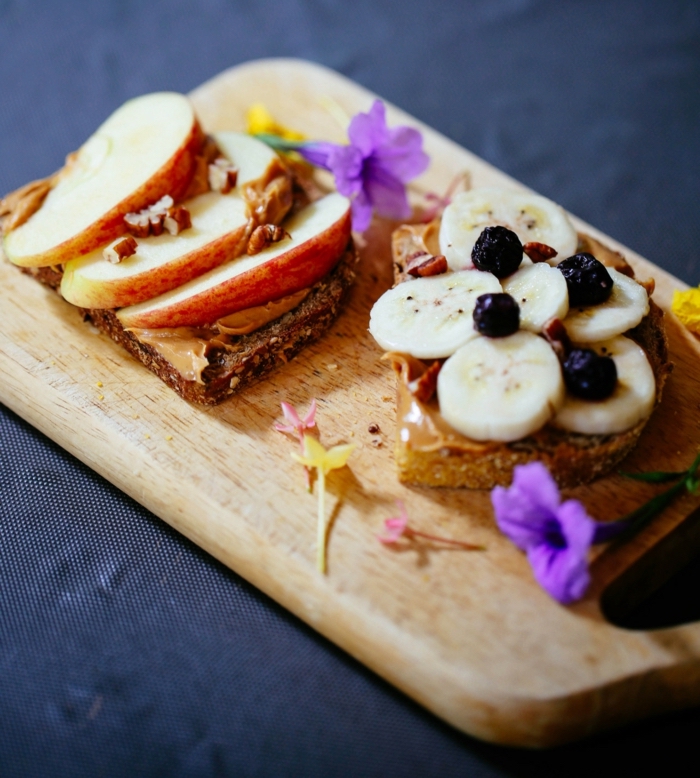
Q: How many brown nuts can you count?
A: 9